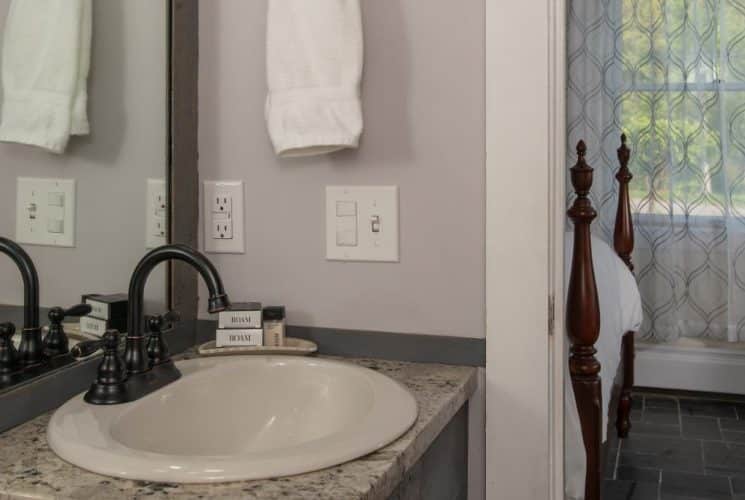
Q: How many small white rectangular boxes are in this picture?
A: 2